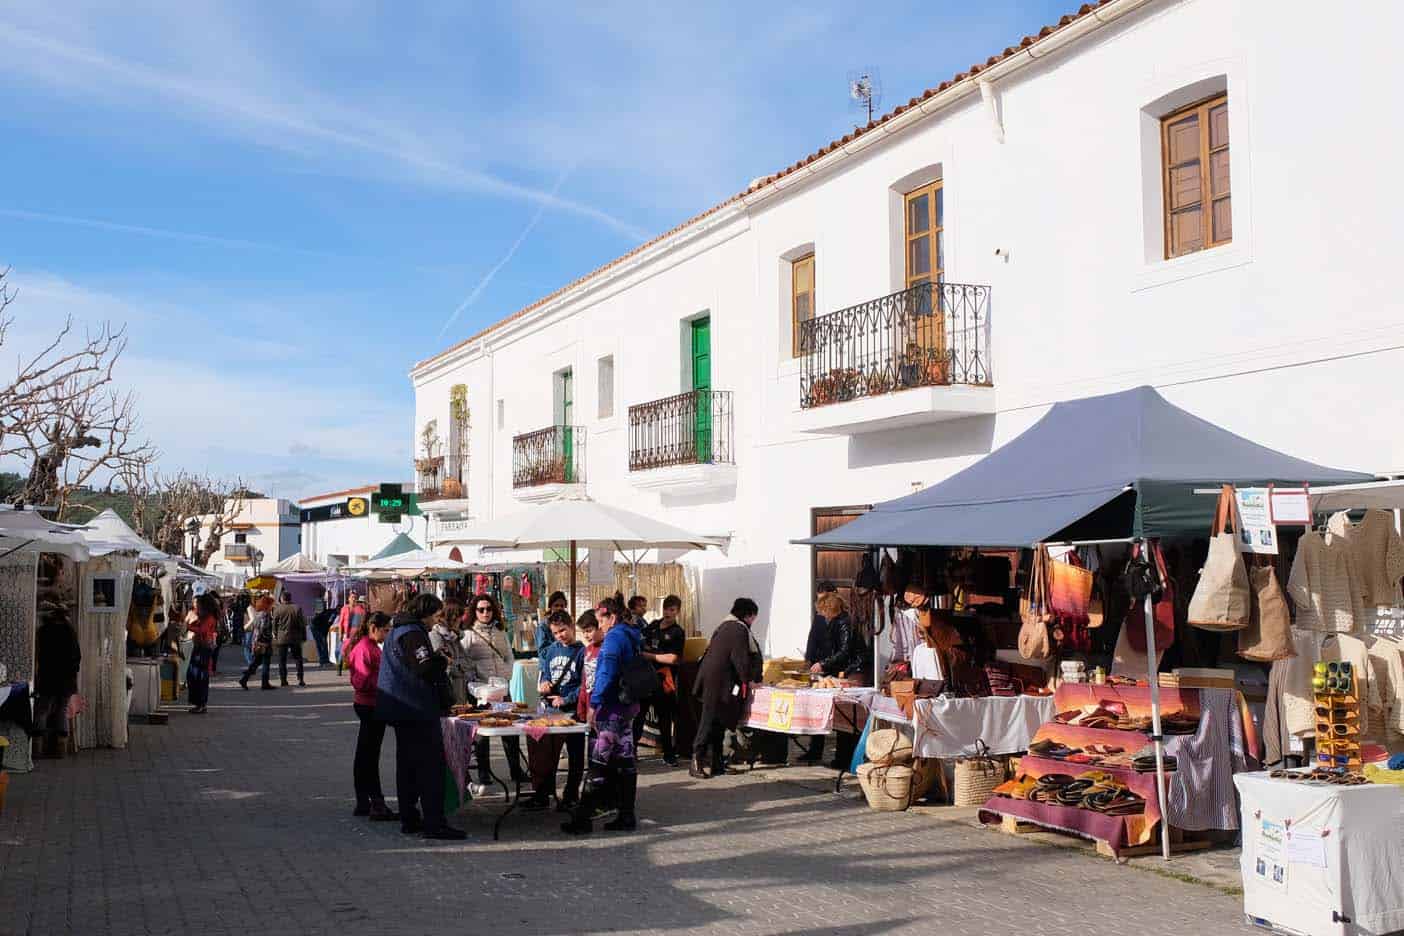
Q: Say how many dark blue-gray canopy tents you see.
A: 1